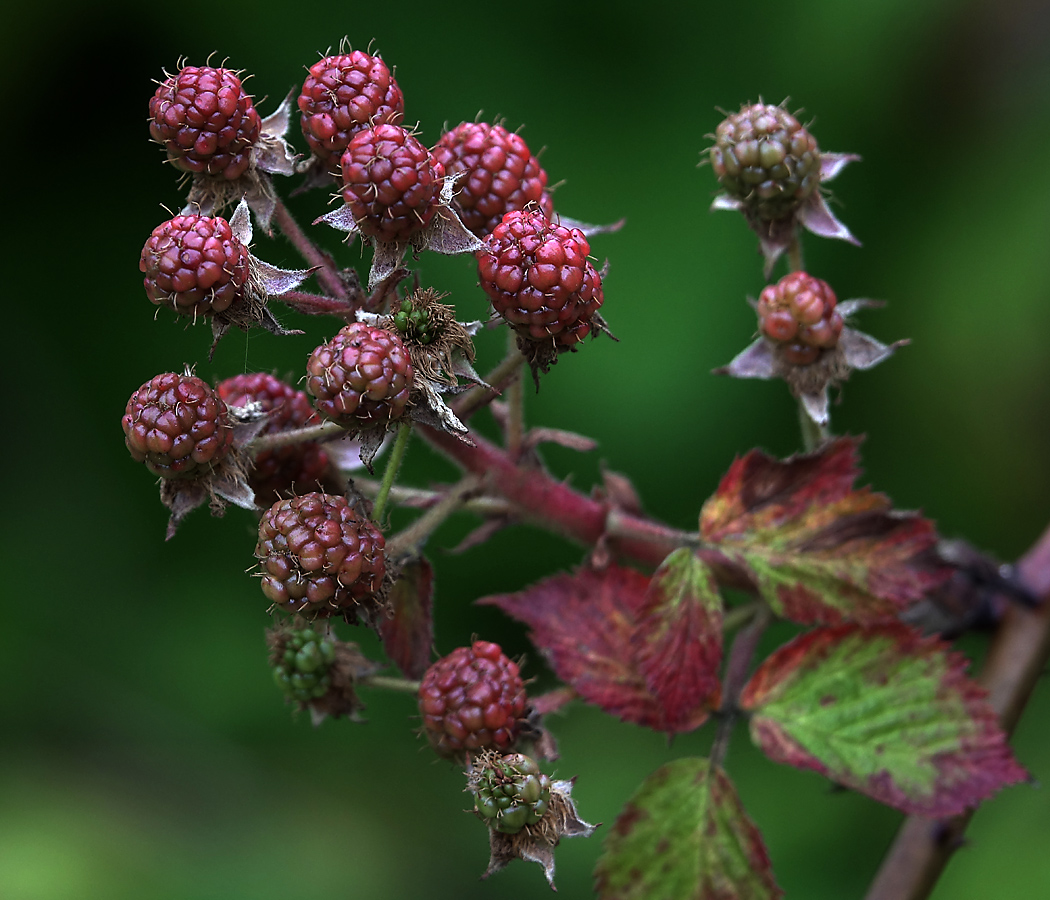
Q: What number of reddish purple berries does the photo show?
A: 12